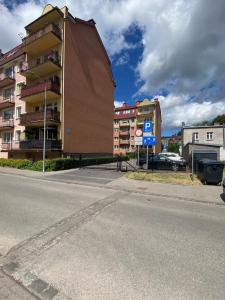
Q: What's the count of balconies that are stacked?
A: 5